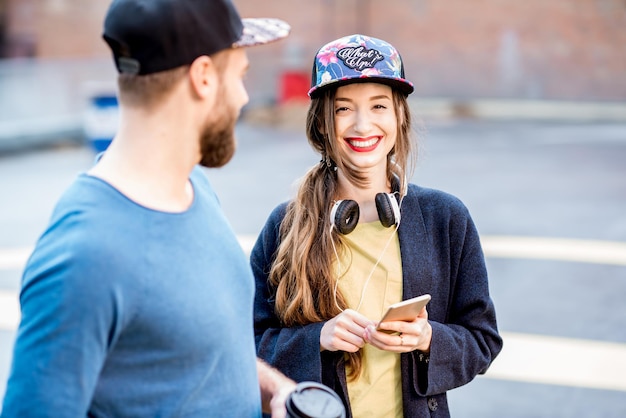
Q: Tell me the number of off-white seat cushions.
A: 0